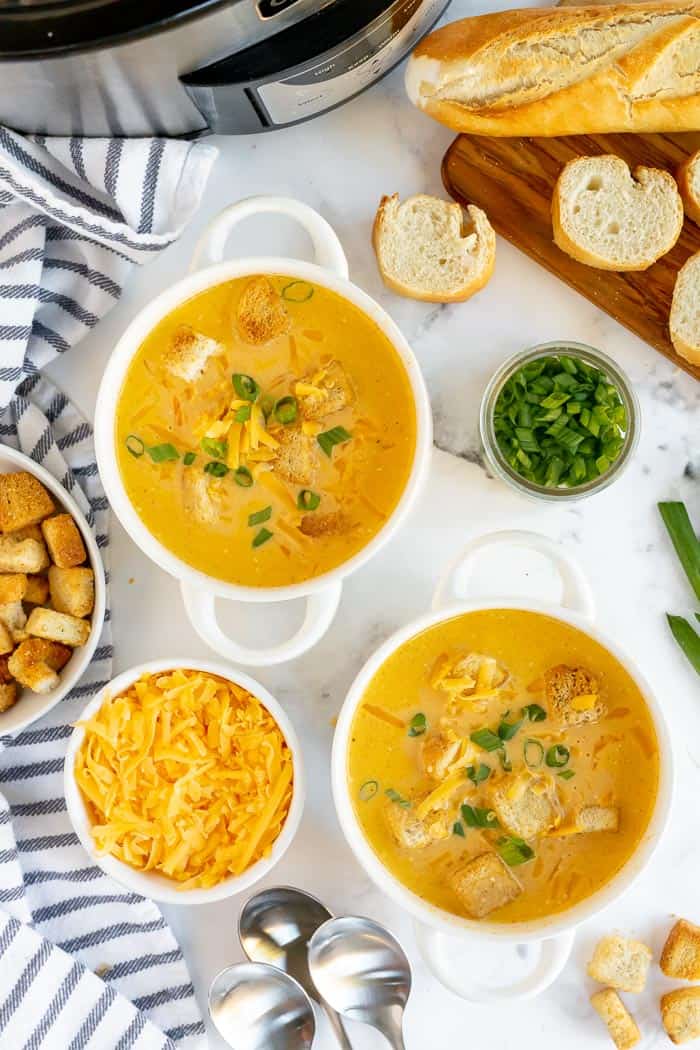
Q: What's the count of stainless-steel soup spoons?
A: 3